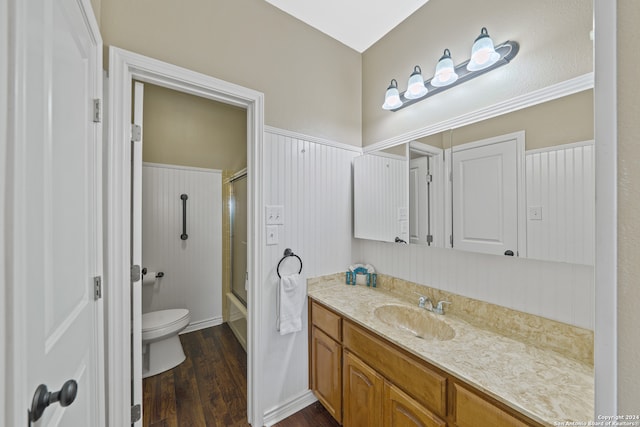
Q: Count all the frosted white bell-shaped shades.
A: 4